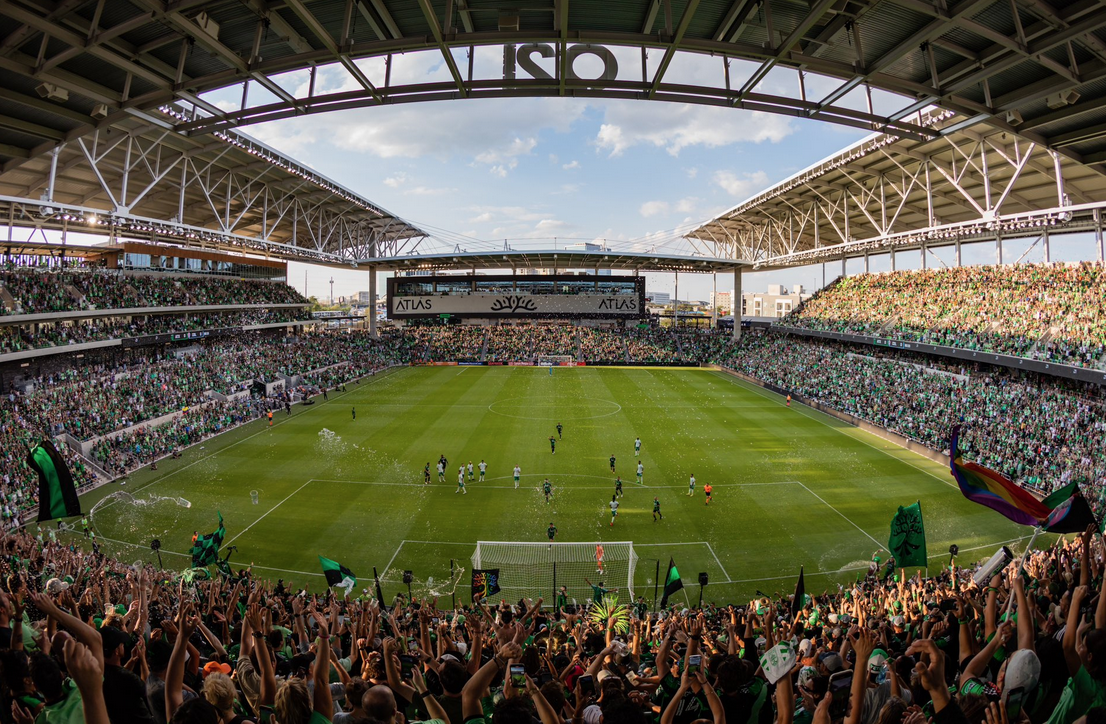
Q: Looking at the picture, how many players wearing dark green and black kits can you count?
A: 10